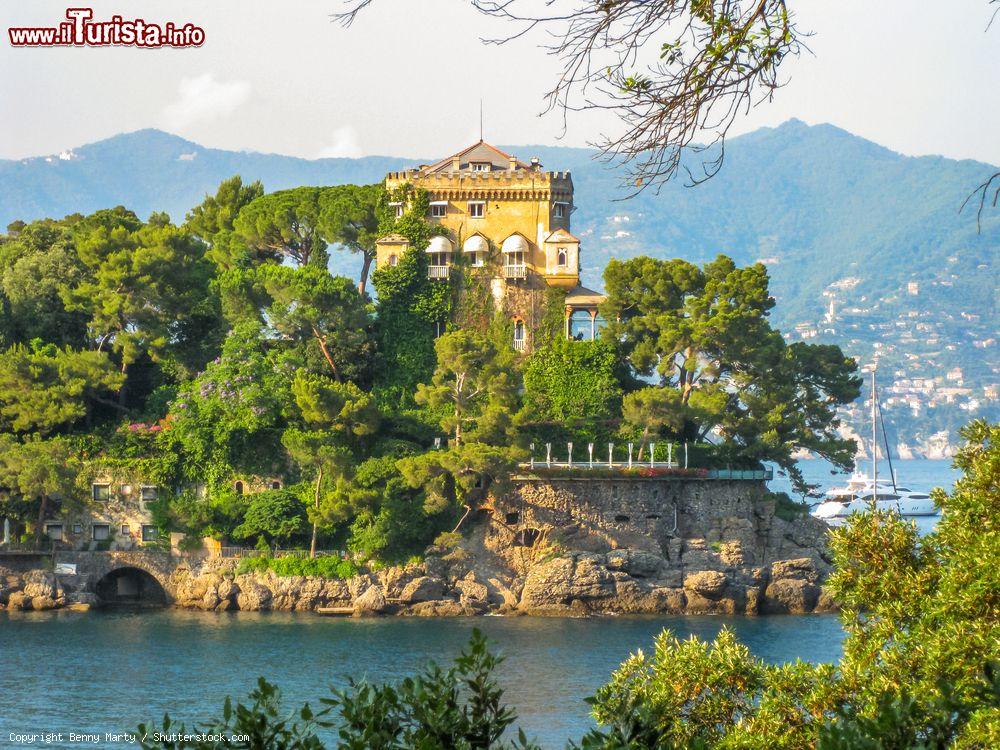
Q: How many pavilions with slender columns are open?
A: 1